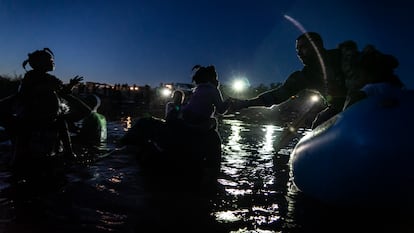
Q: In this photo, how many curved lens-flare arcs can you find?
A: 1